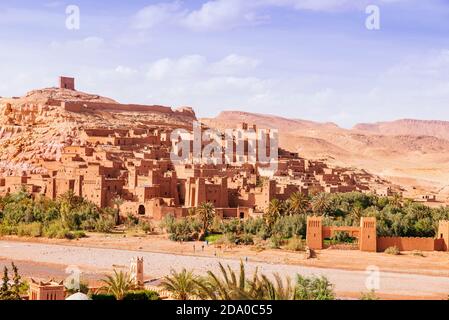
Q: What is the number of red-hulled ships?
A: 0